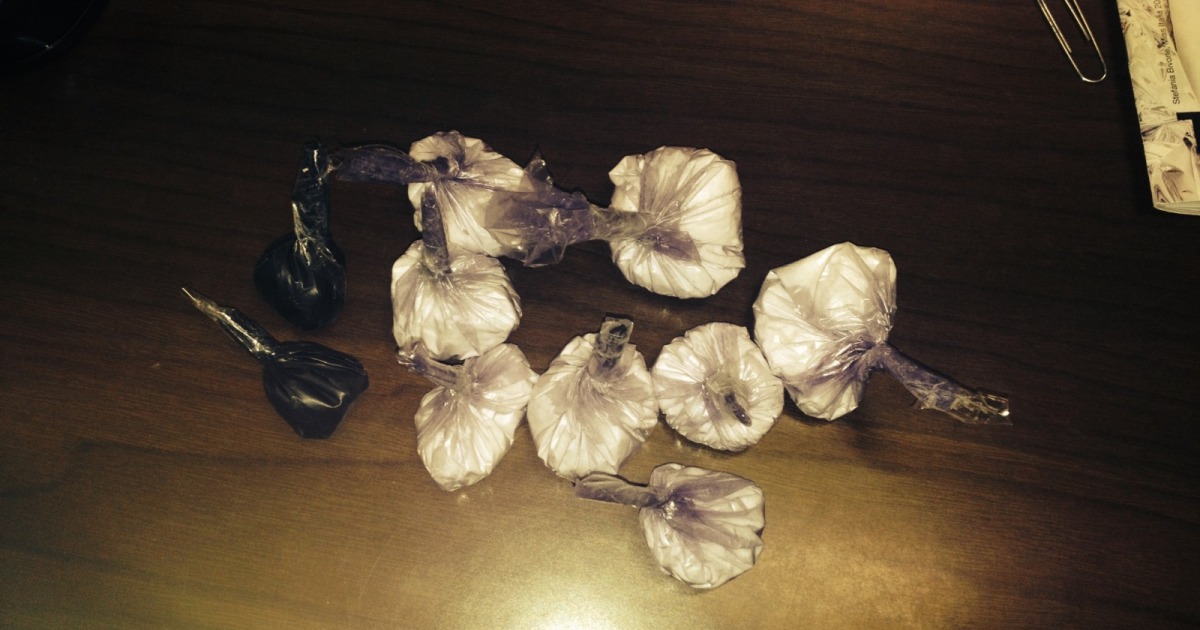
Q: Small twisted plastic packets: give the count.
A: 10